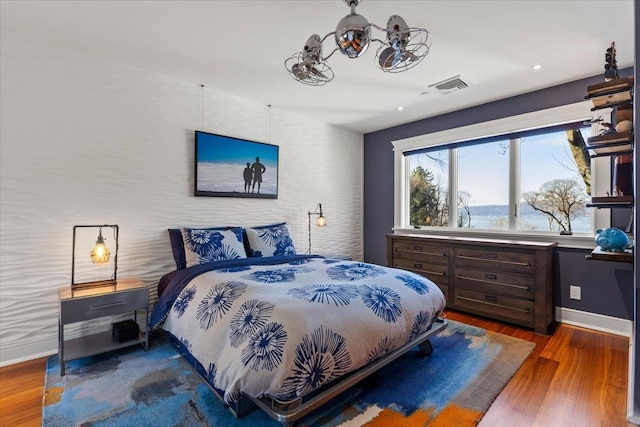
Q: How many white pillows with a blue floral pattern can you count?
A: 2